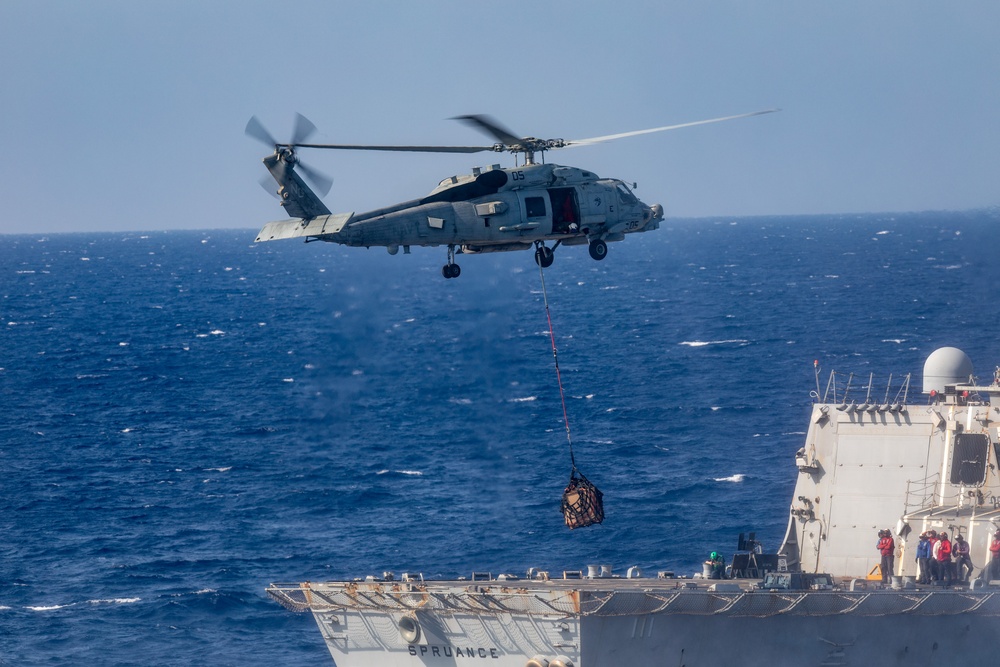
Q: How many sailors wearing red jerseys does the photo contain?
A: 4